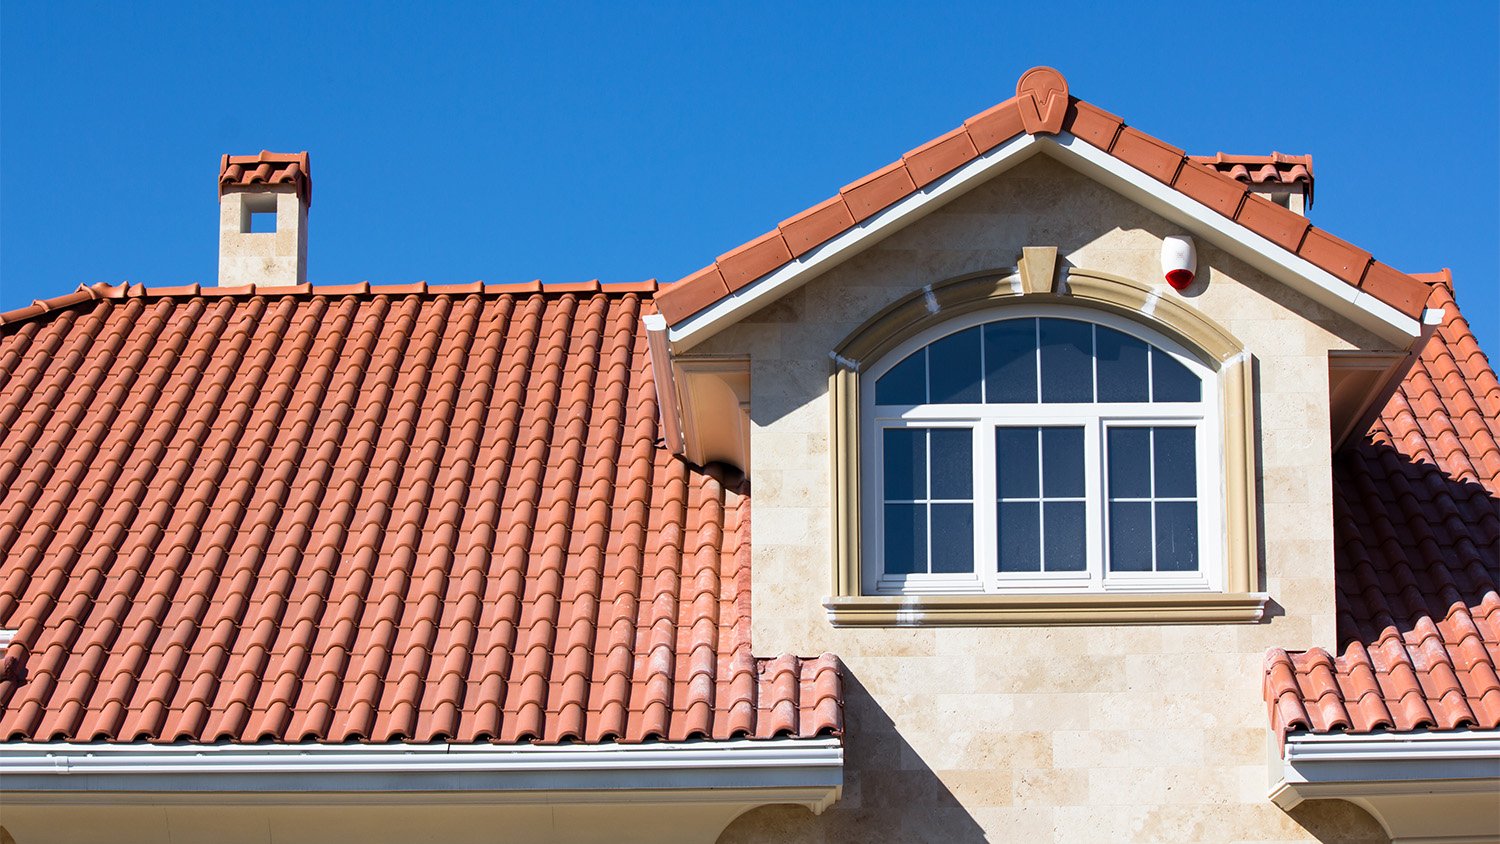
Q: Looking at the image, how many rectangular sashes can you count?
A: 3